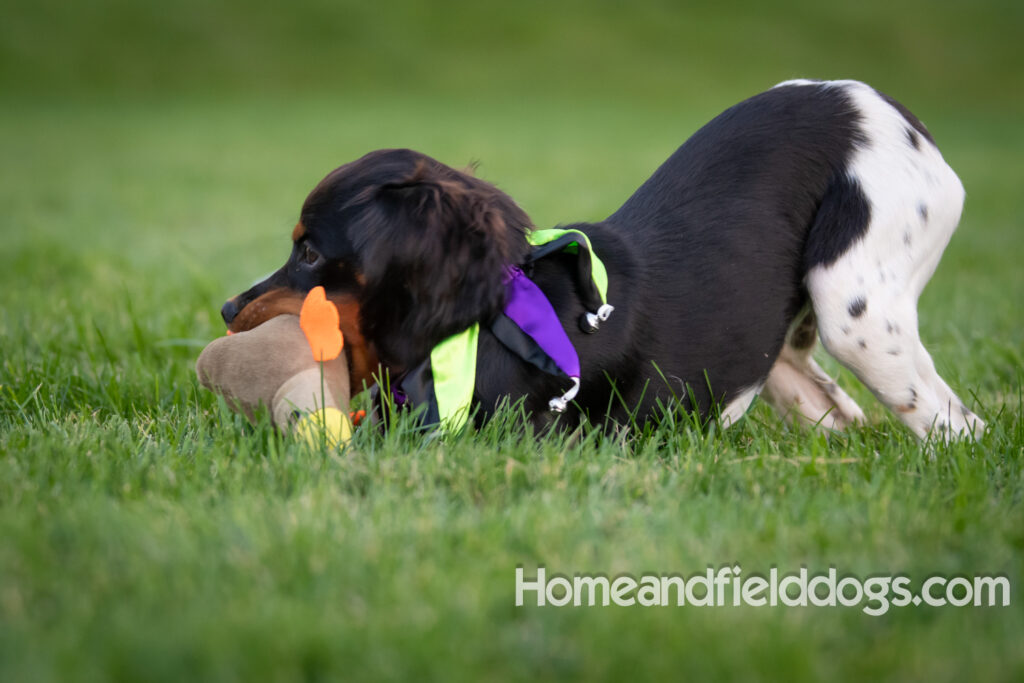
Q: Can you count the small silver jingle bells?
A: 2